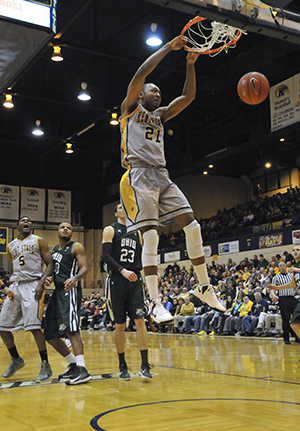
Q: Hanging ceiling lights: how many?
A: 7